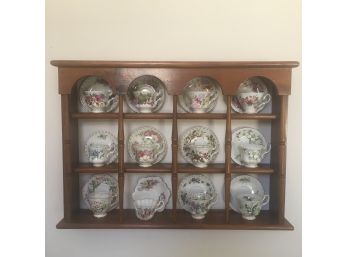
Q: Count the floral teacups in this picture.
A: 12